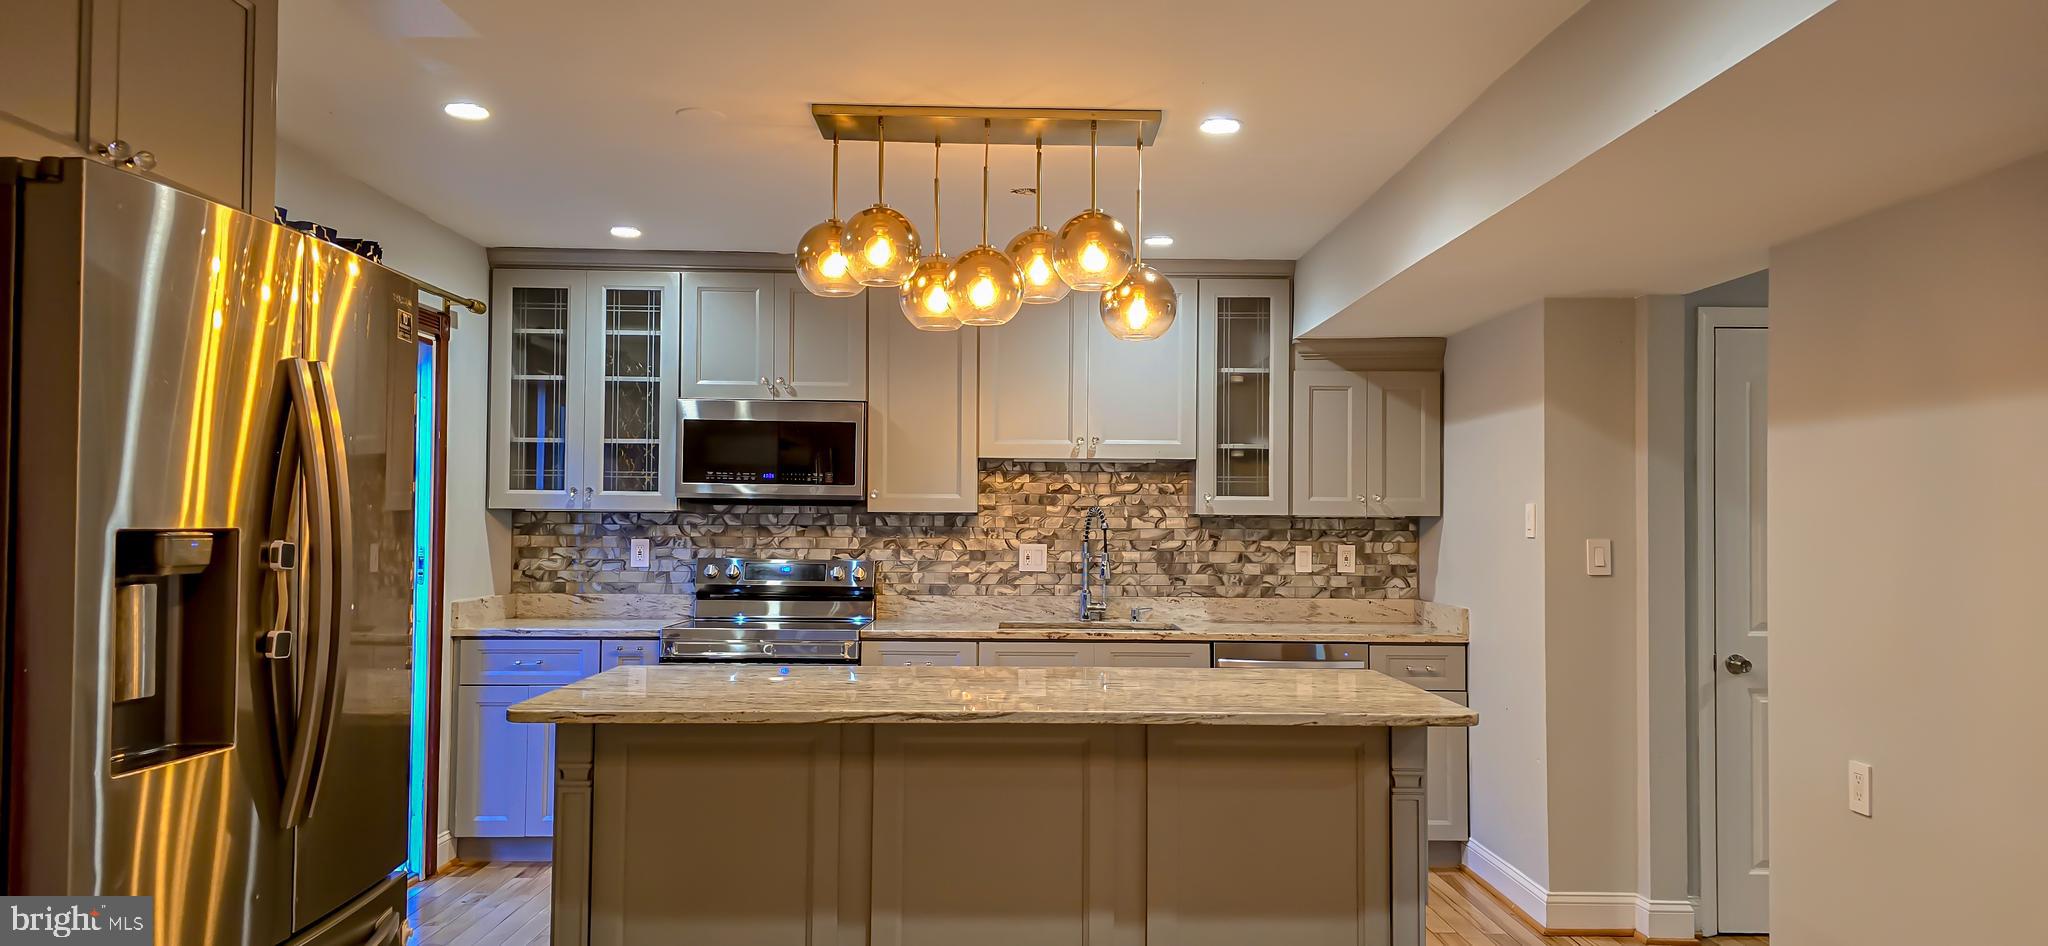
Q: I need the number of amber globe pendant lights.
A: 7